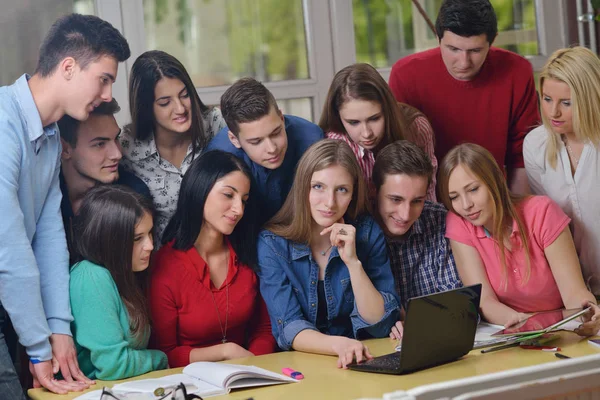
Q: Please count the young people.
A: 12